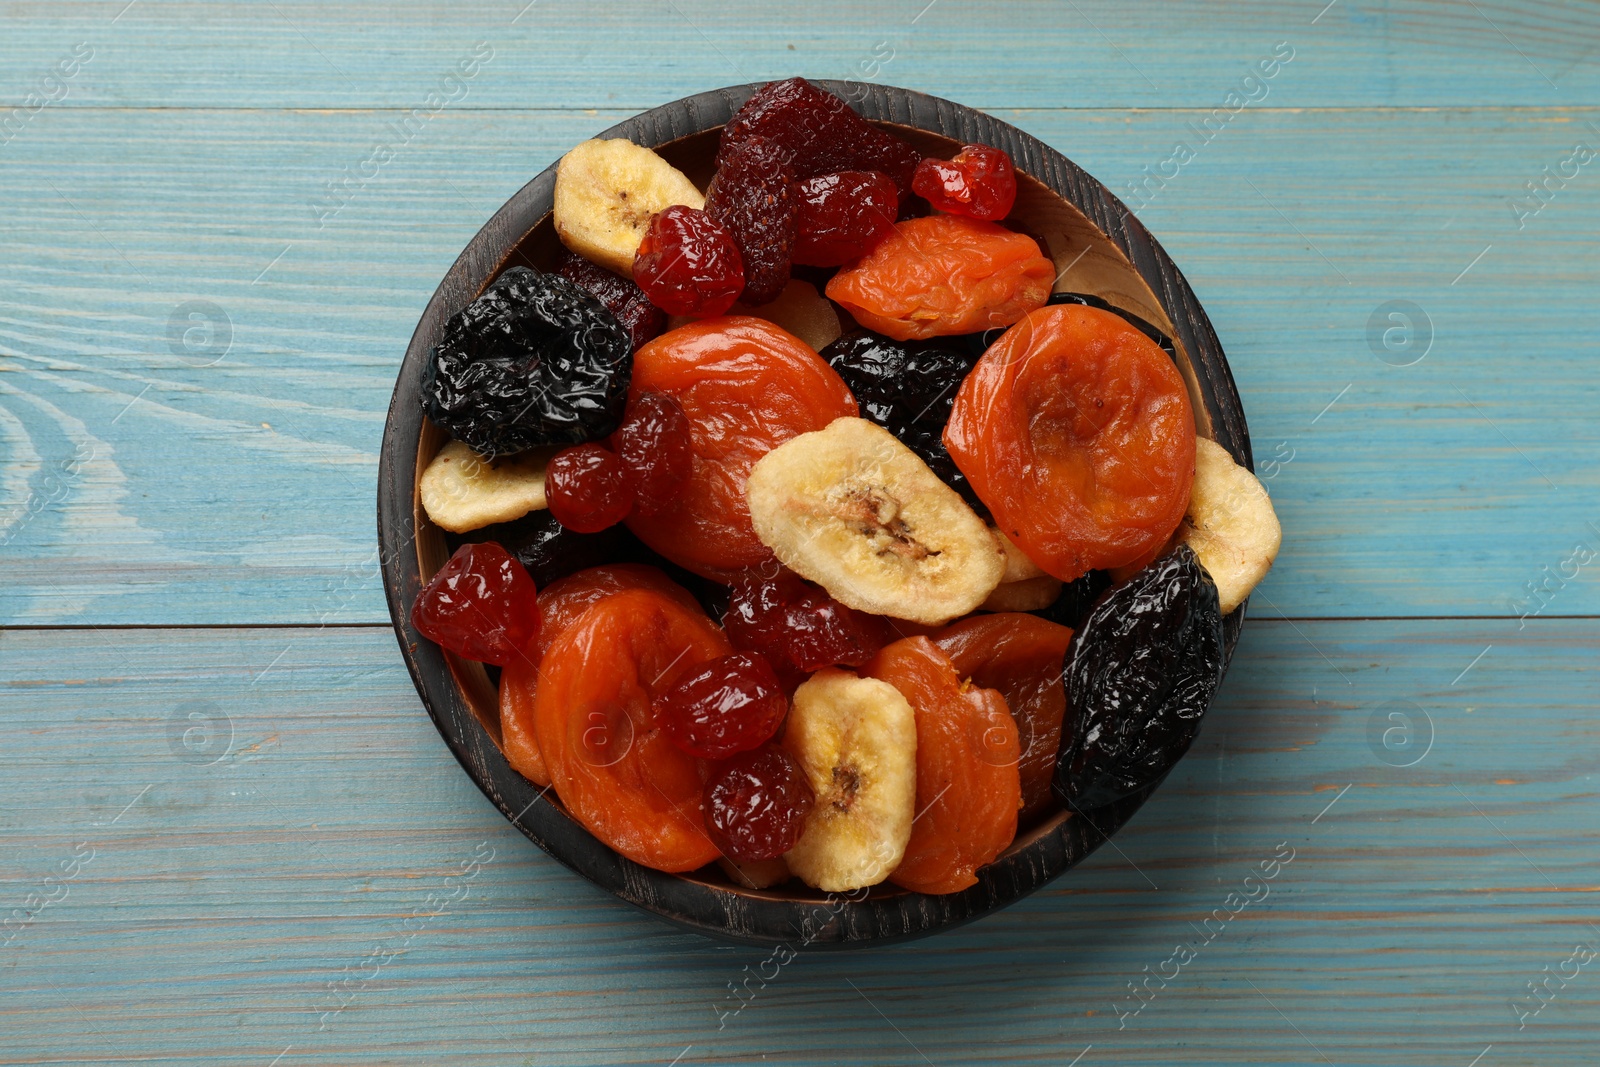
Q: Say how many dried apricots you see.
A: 7